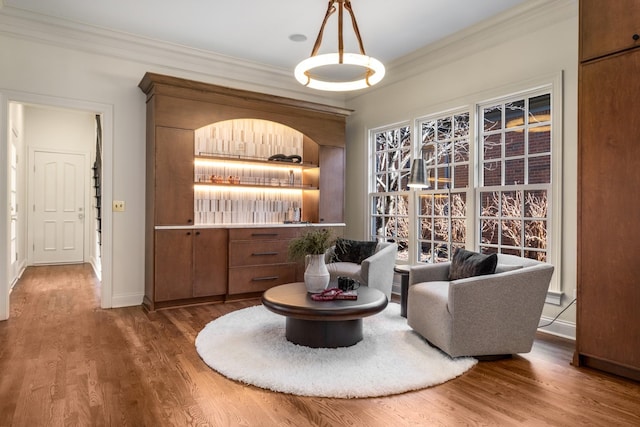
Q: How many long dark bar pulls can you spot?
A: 3